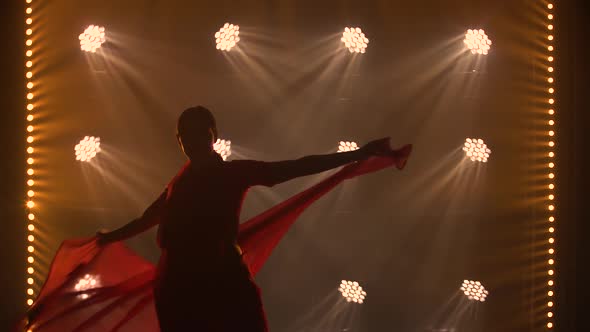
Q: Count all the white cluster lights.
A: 11